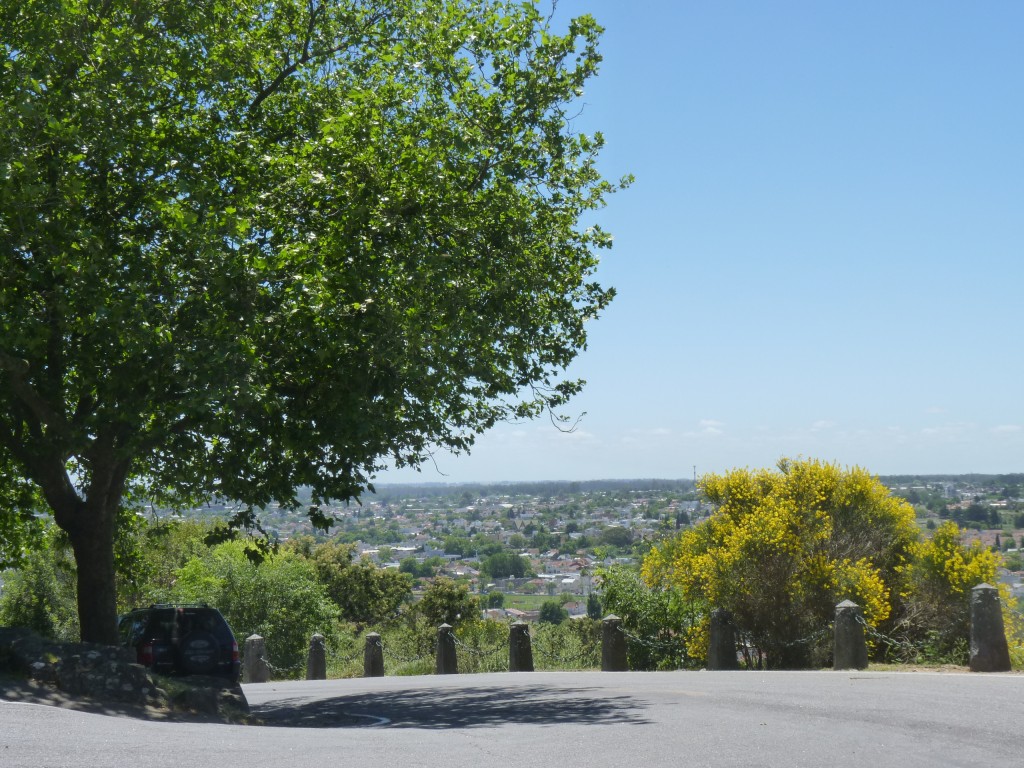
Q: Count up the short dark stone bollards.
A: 9